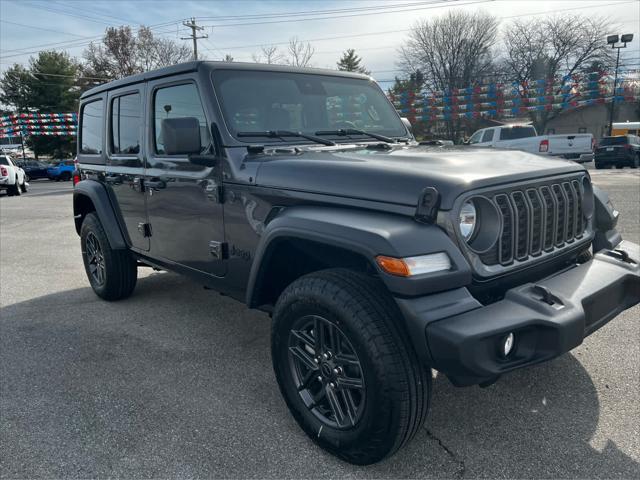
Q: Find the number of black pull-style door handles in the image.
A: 2